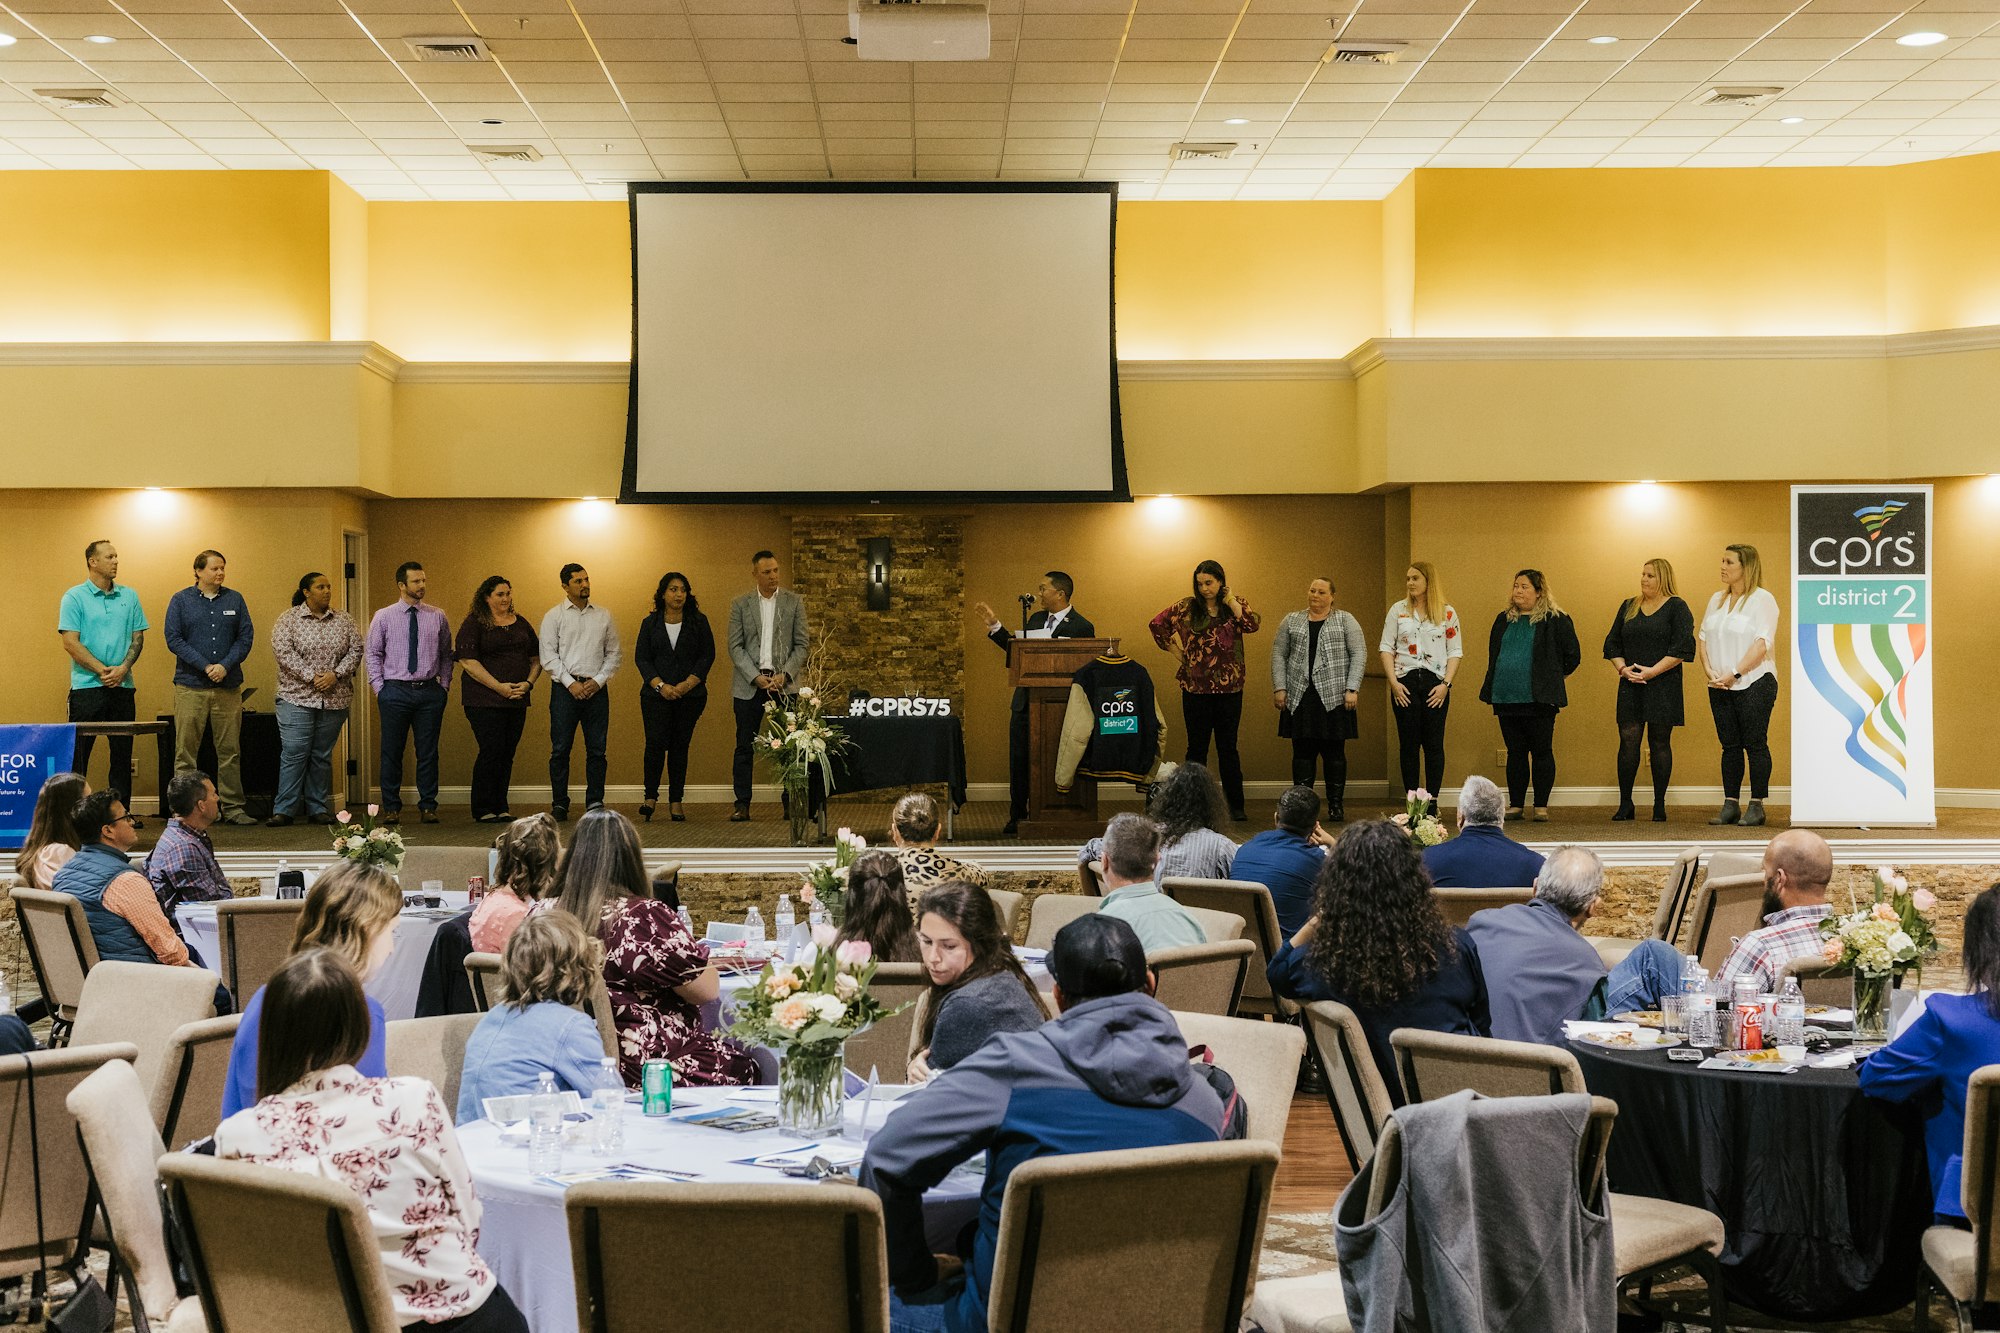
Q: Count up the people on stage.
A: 15